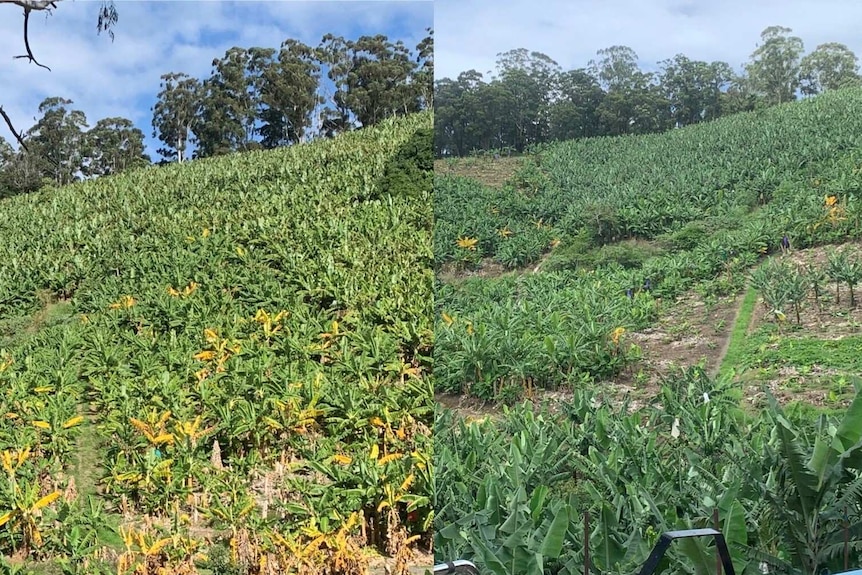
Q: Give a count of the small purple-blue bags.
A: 3